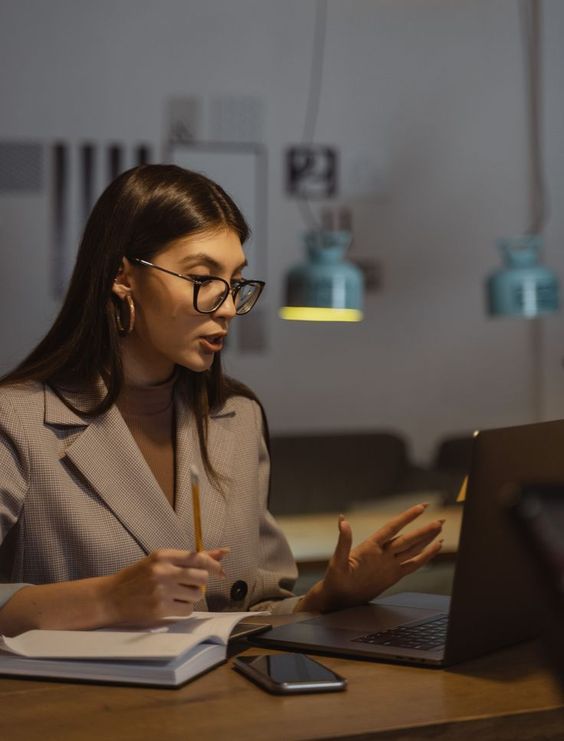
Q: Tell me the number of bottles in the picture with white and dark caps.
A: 0